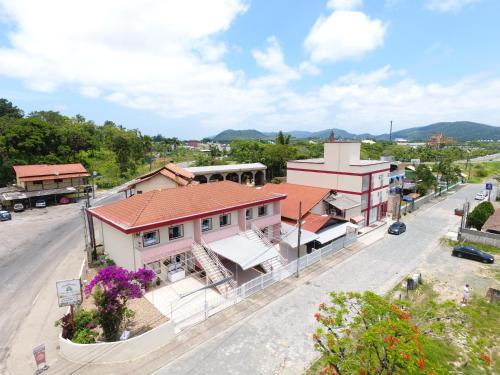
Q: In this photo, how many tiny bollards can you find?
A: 0